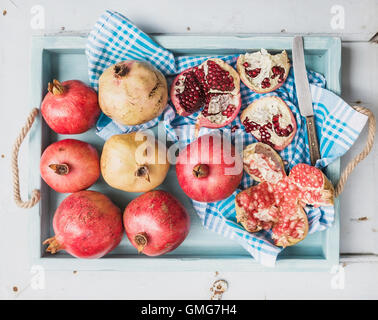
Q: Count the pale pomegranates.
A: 2